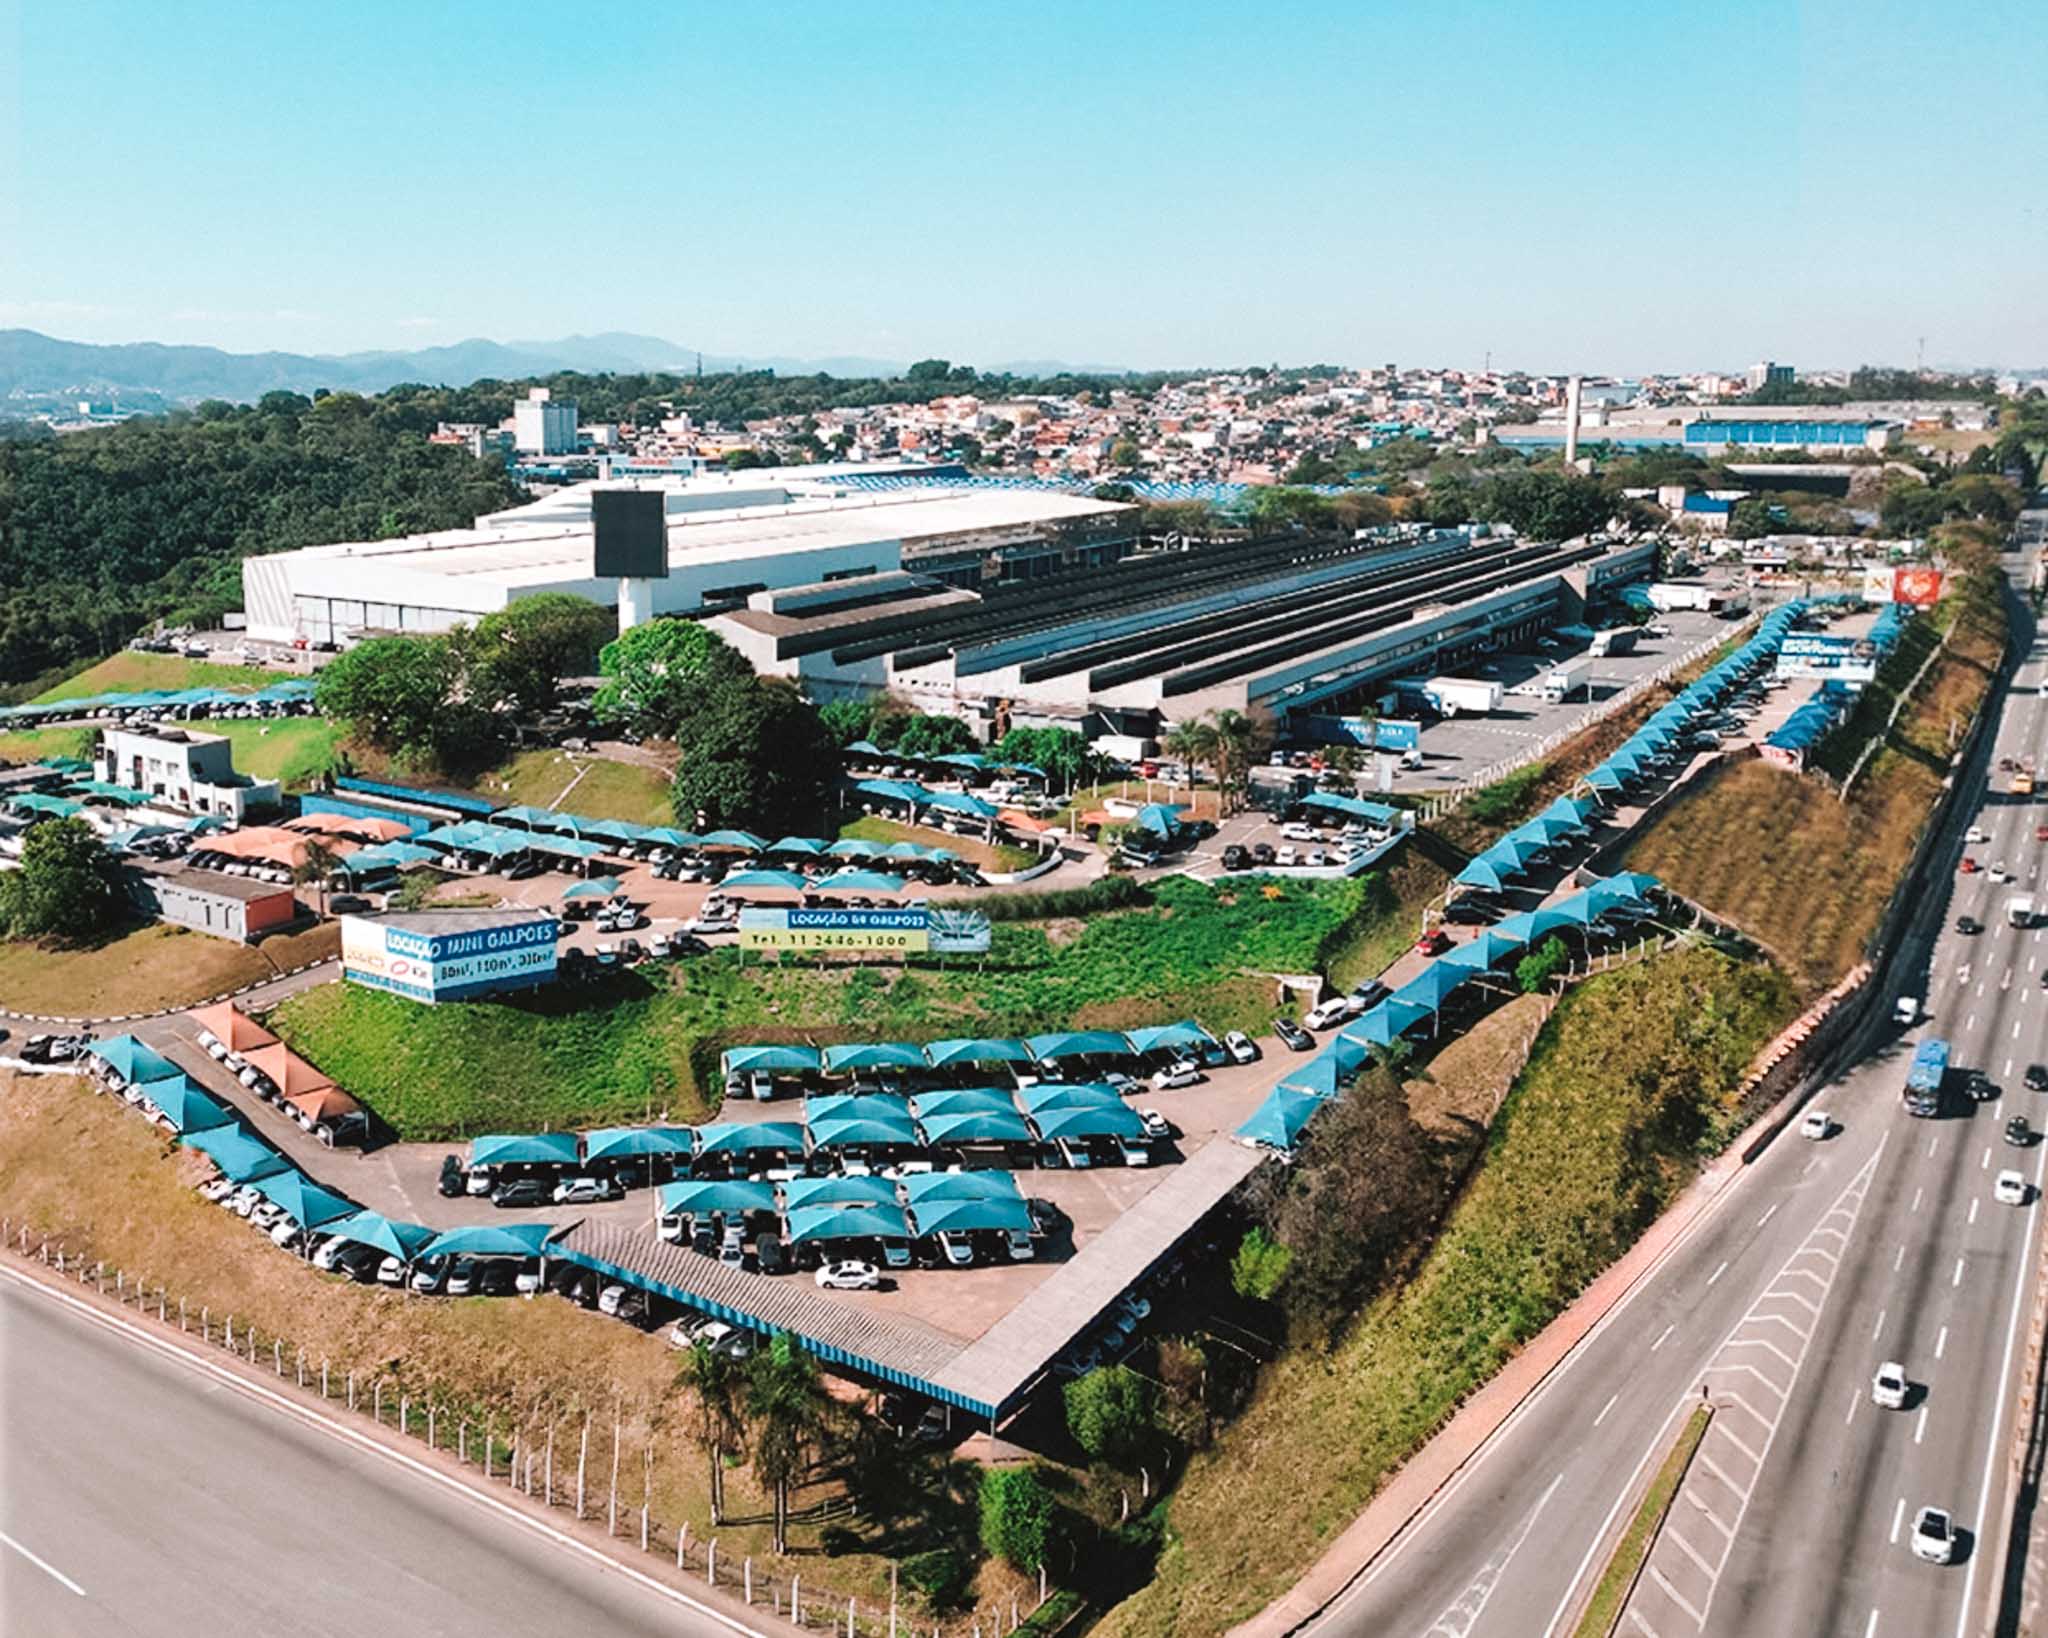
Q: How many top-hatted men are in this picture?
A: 0